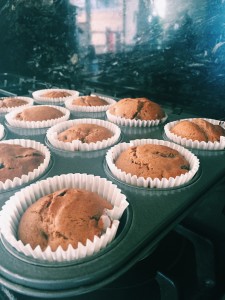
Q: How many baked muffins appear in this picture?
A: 10